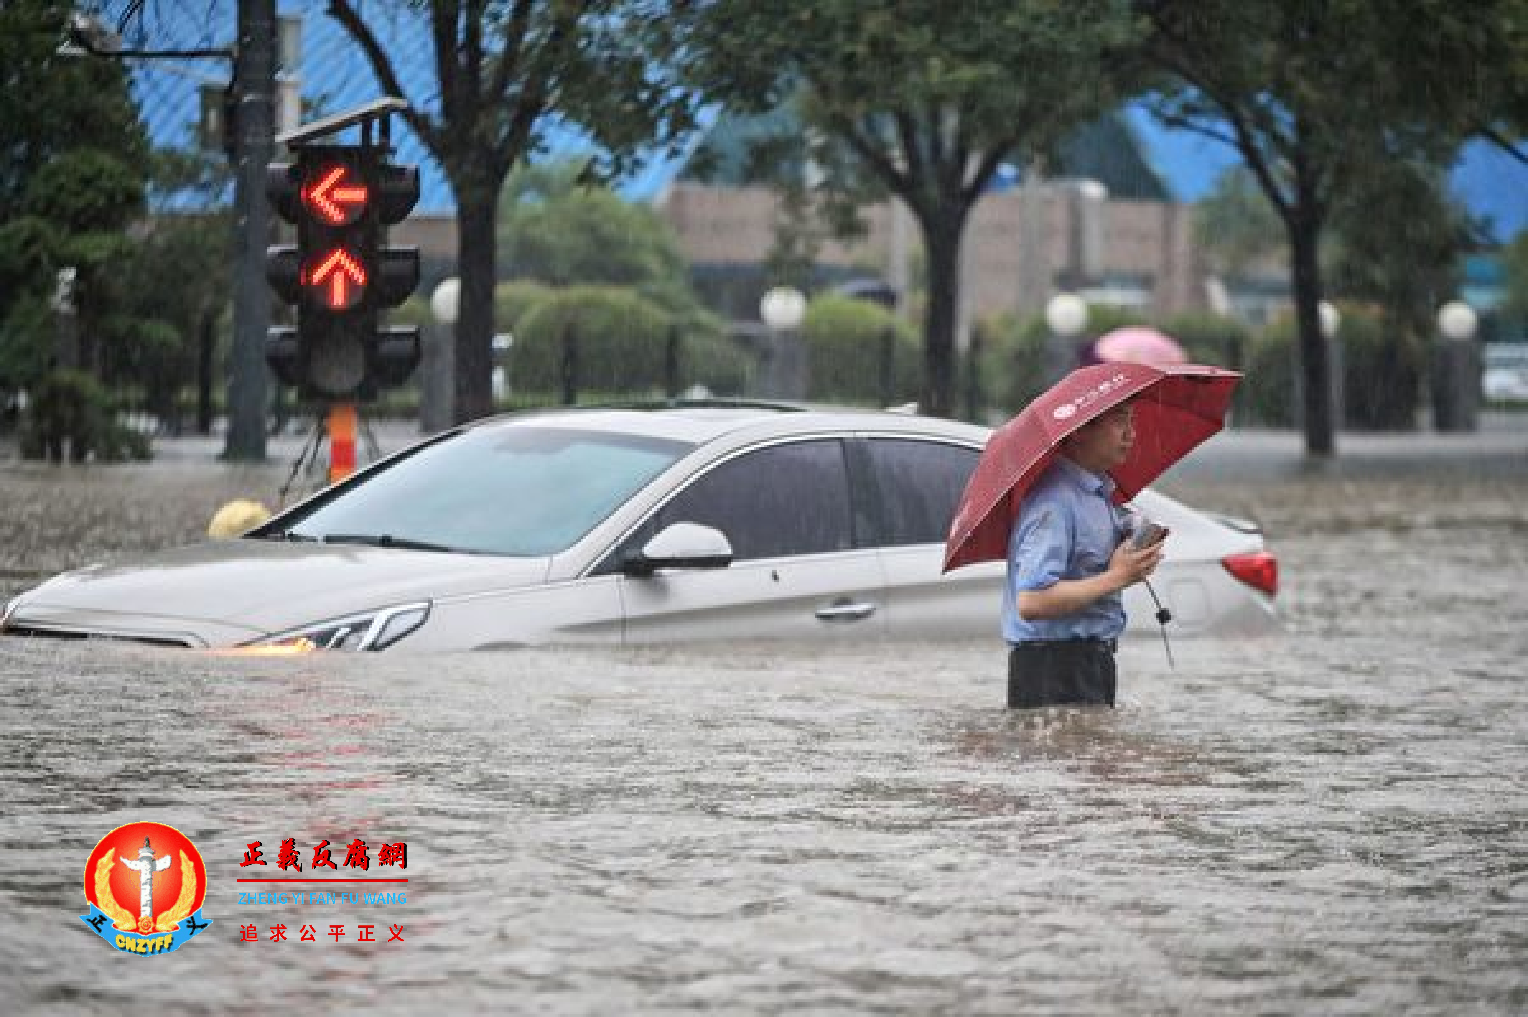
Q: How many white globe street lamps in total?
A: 5